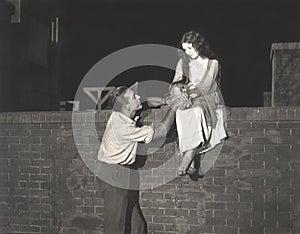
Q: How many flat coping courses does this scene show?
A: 1